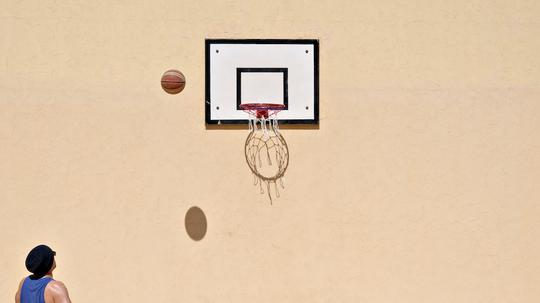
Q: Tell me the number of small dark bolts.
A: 4